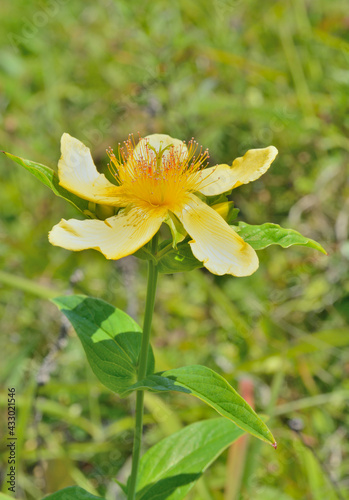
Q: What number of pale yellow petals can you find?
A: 5